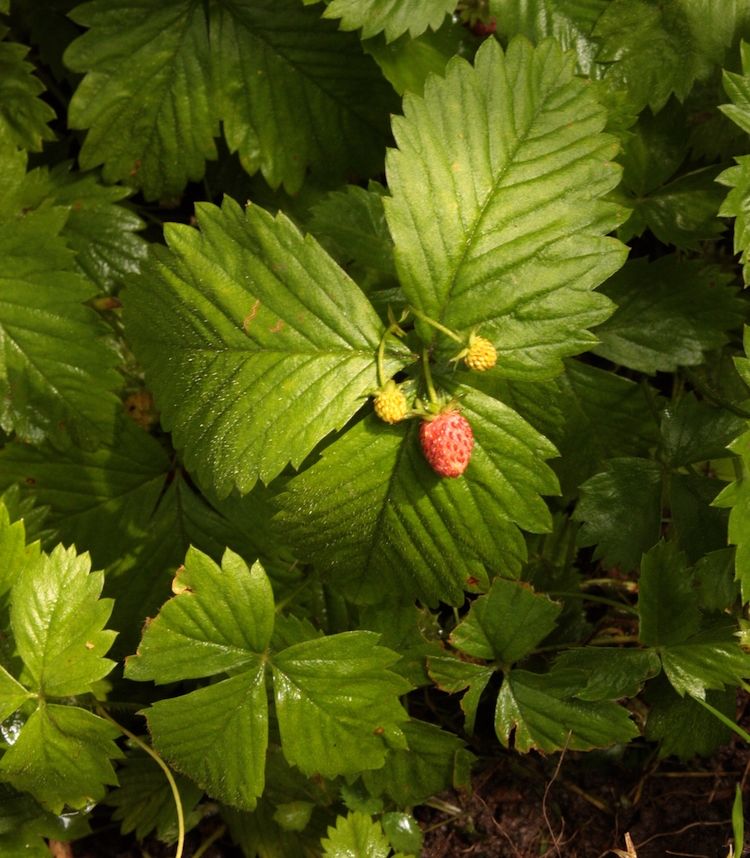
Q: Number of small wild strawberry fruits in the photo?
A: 3